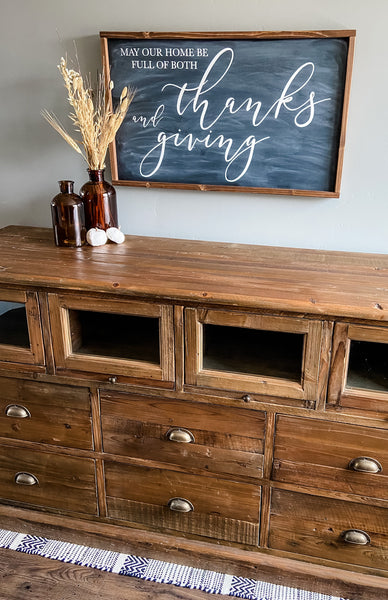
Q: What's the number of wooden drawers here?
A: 6